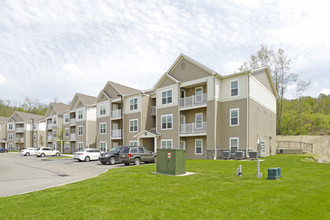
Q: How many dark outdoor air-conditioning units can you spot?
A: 3